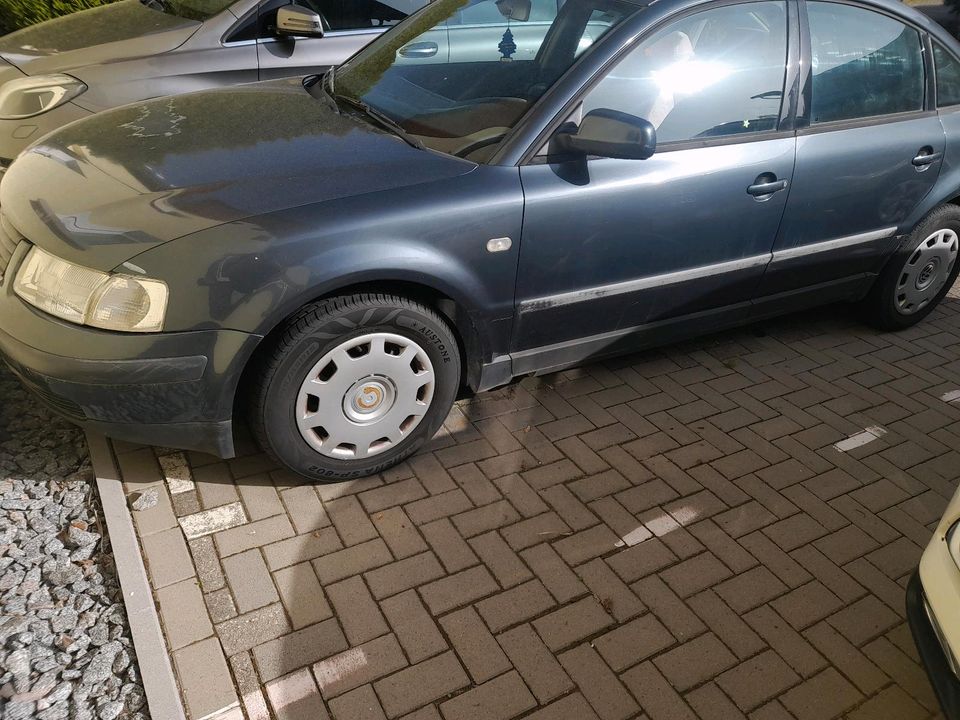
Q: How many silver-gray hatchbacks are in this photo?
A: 1